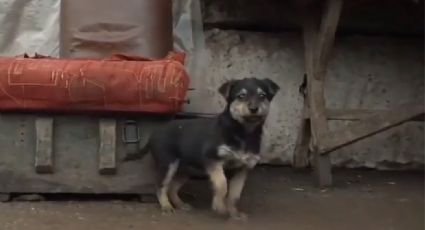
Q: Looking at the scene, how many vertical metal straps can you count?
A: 2